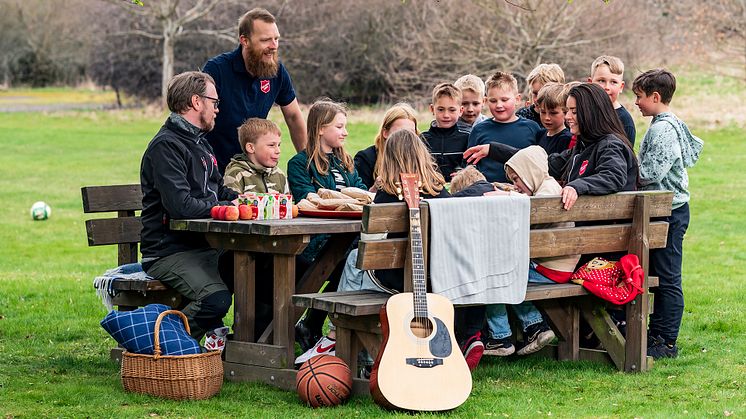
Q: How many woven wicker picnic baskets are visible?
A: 1